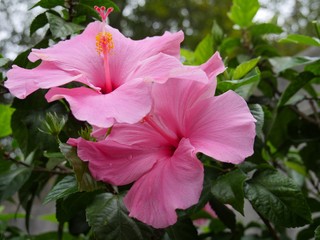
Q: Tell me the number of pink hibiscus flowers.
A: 2